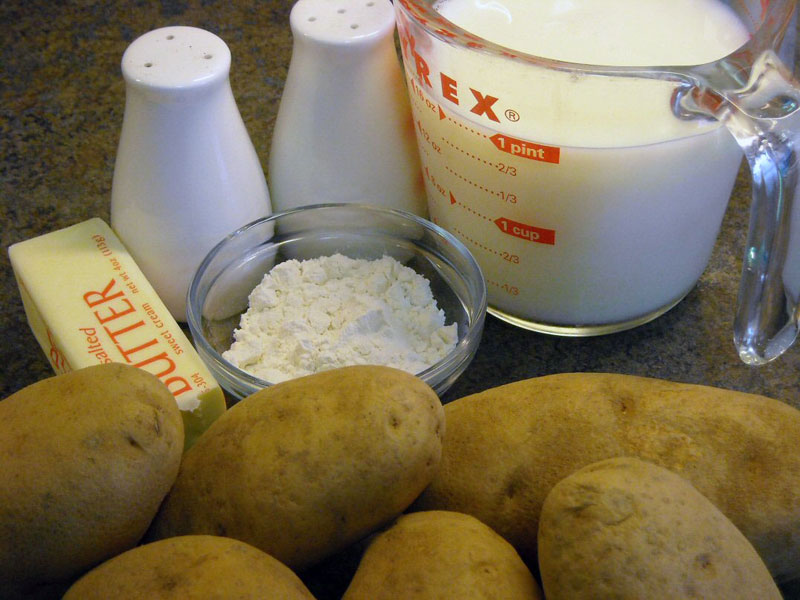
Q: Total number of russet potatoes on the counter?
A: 6